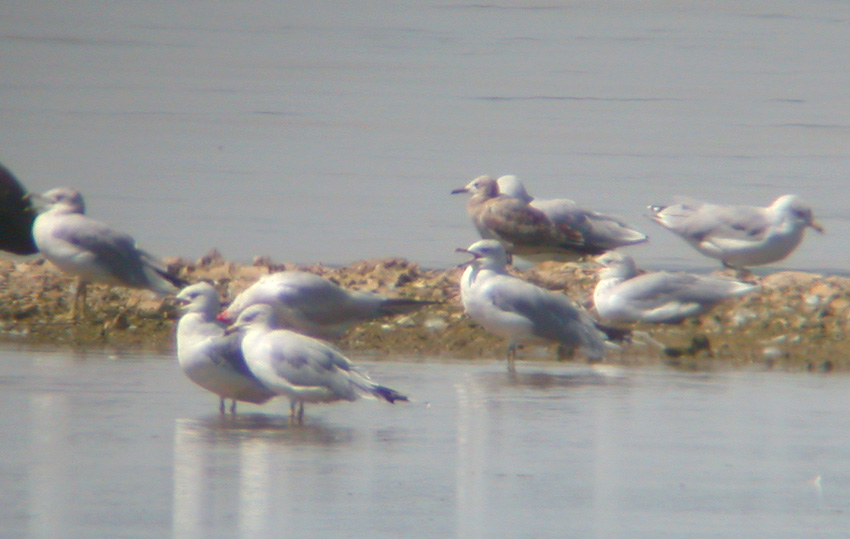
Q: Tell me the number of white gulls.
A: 8